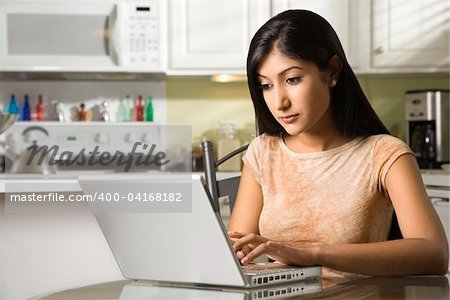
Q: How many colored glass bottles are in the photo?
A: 6